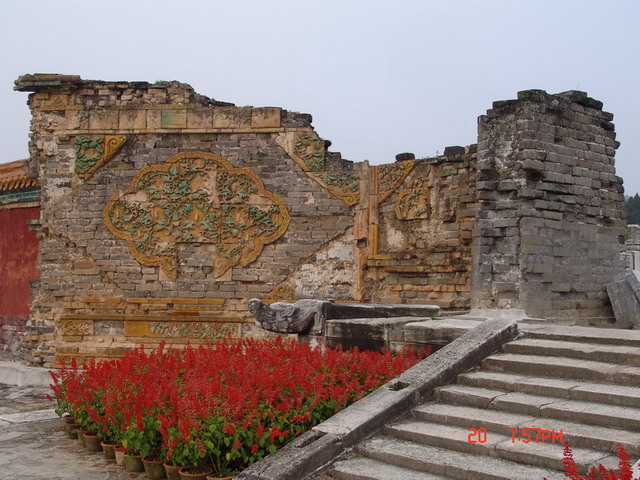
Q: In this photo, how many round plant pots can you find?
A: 11